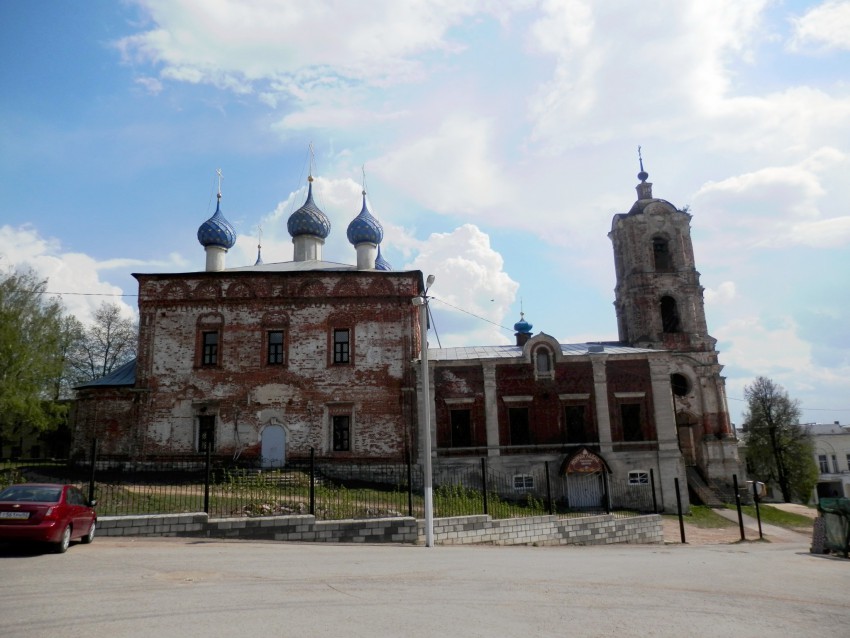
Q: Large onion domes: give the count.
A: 3